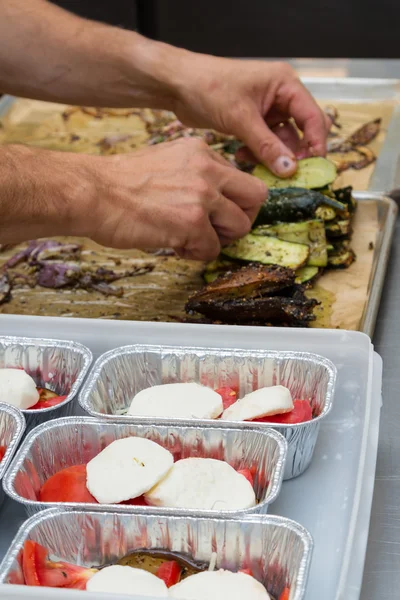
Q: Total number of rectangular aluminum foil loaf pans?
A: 5